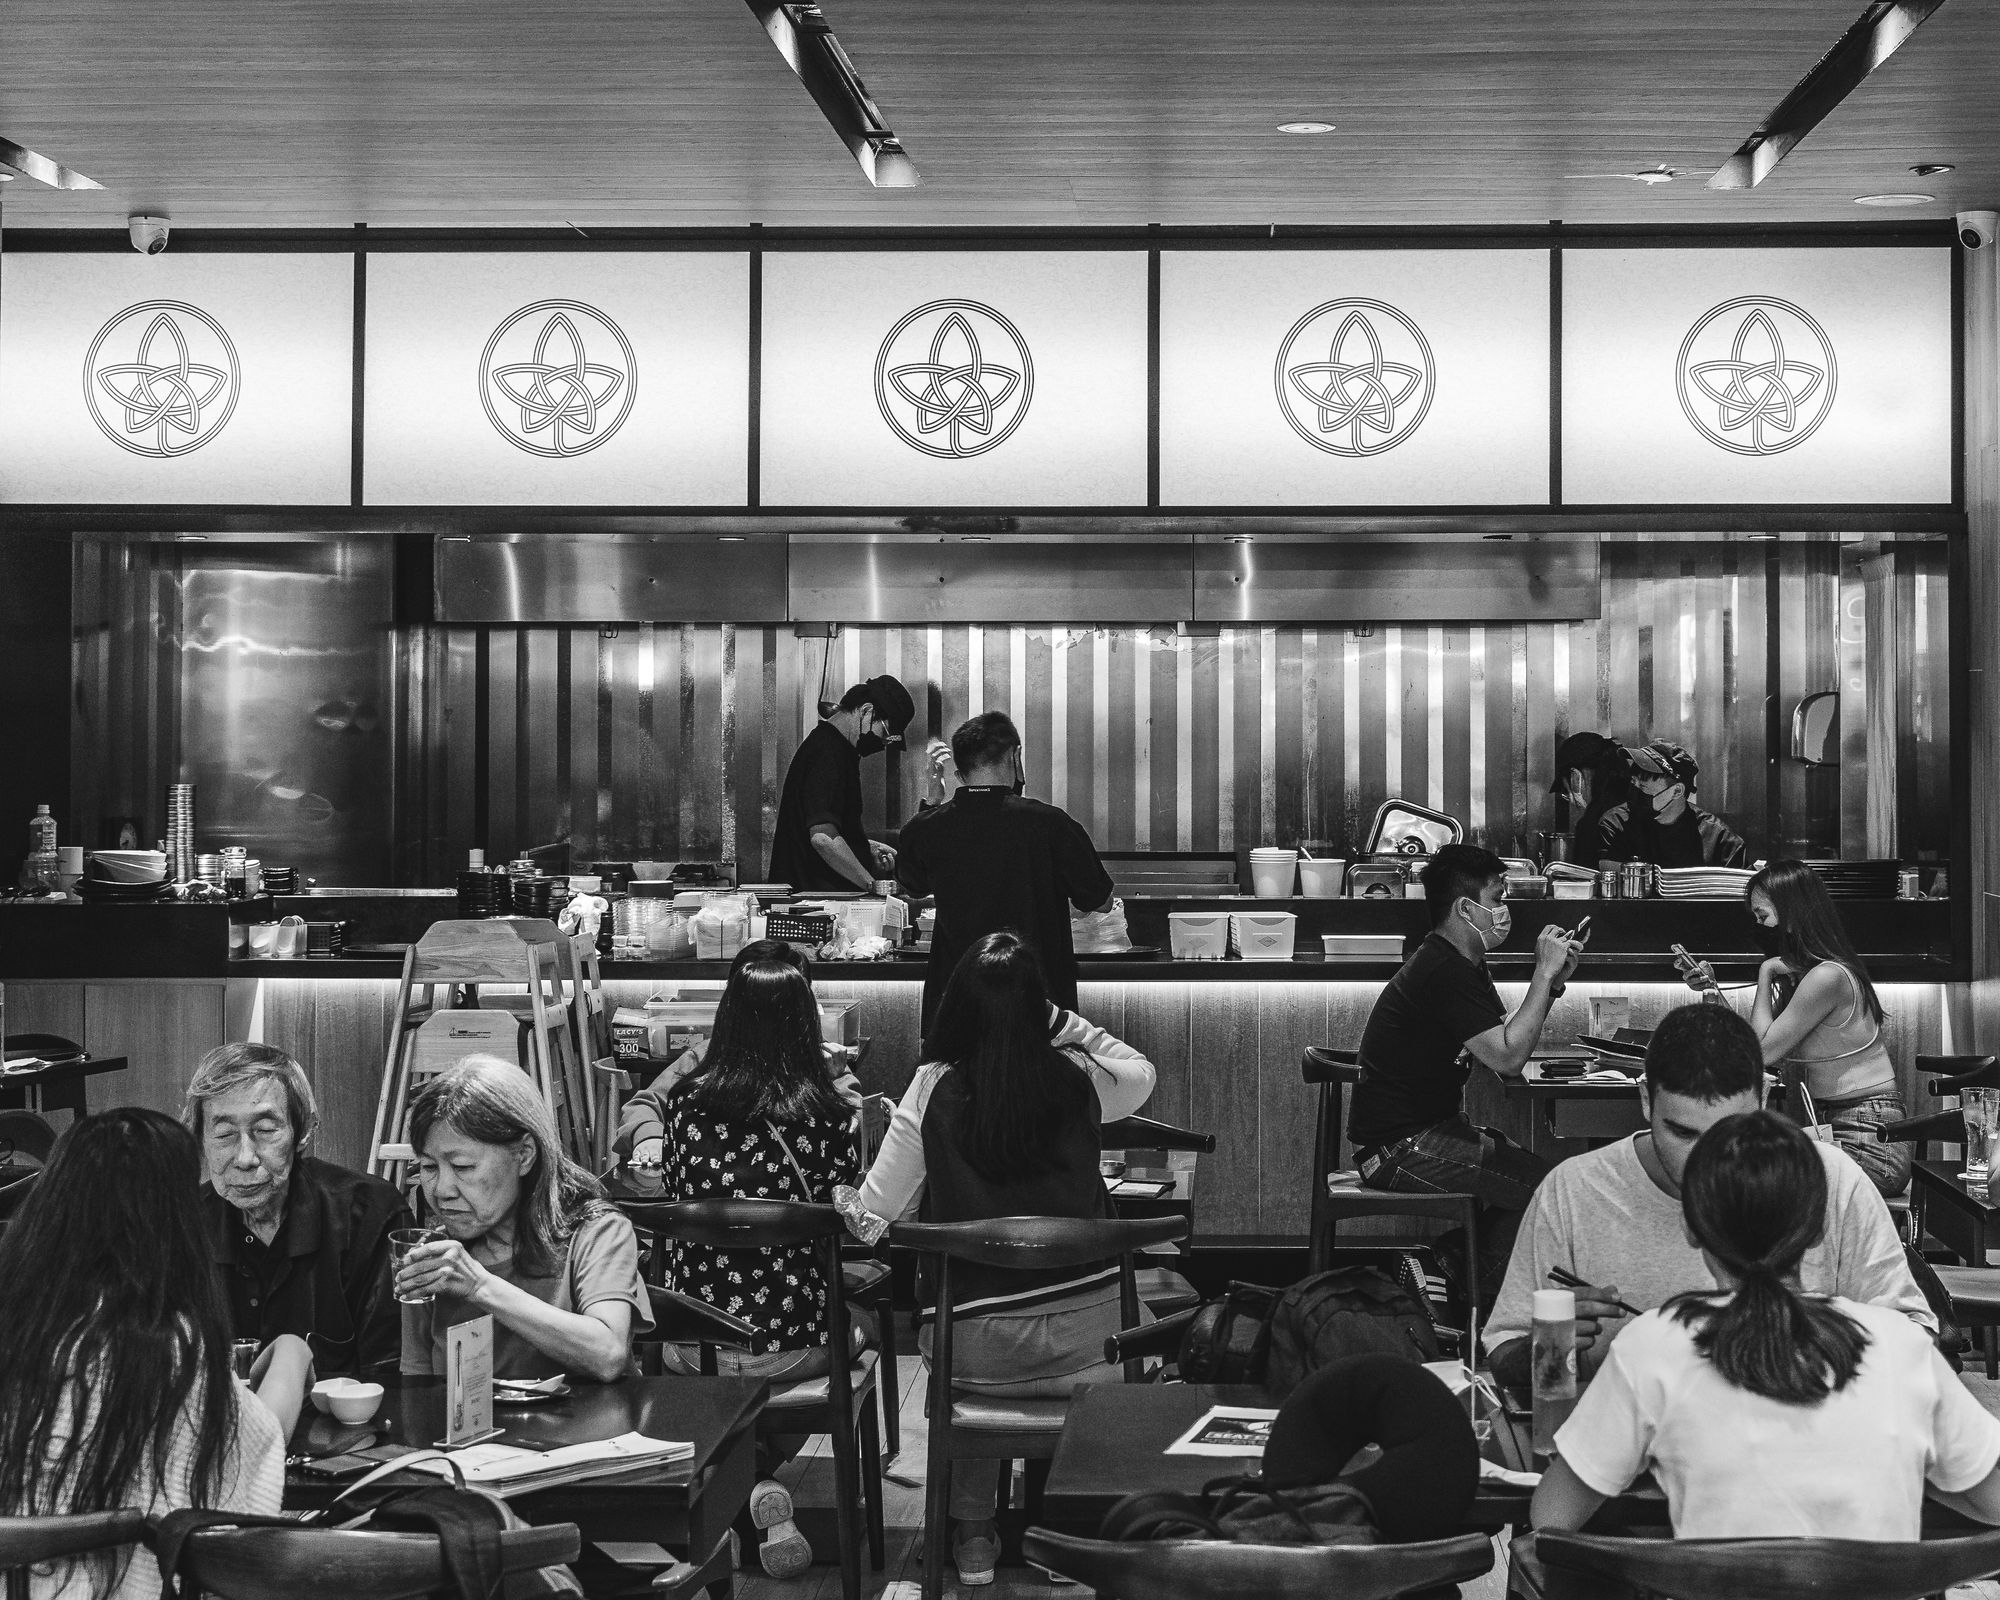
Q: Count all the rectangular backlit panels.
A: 5